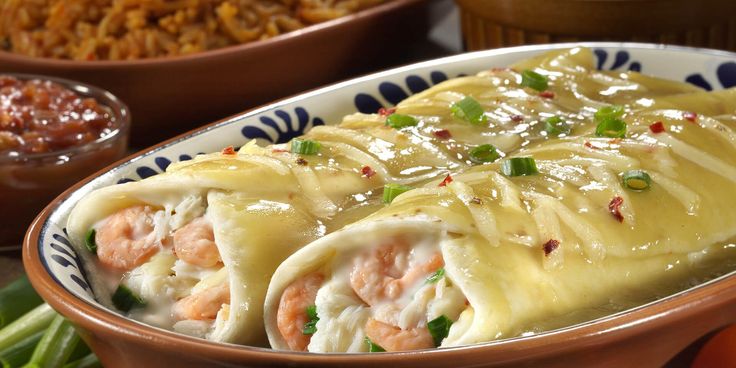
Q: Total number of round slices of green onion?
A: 11